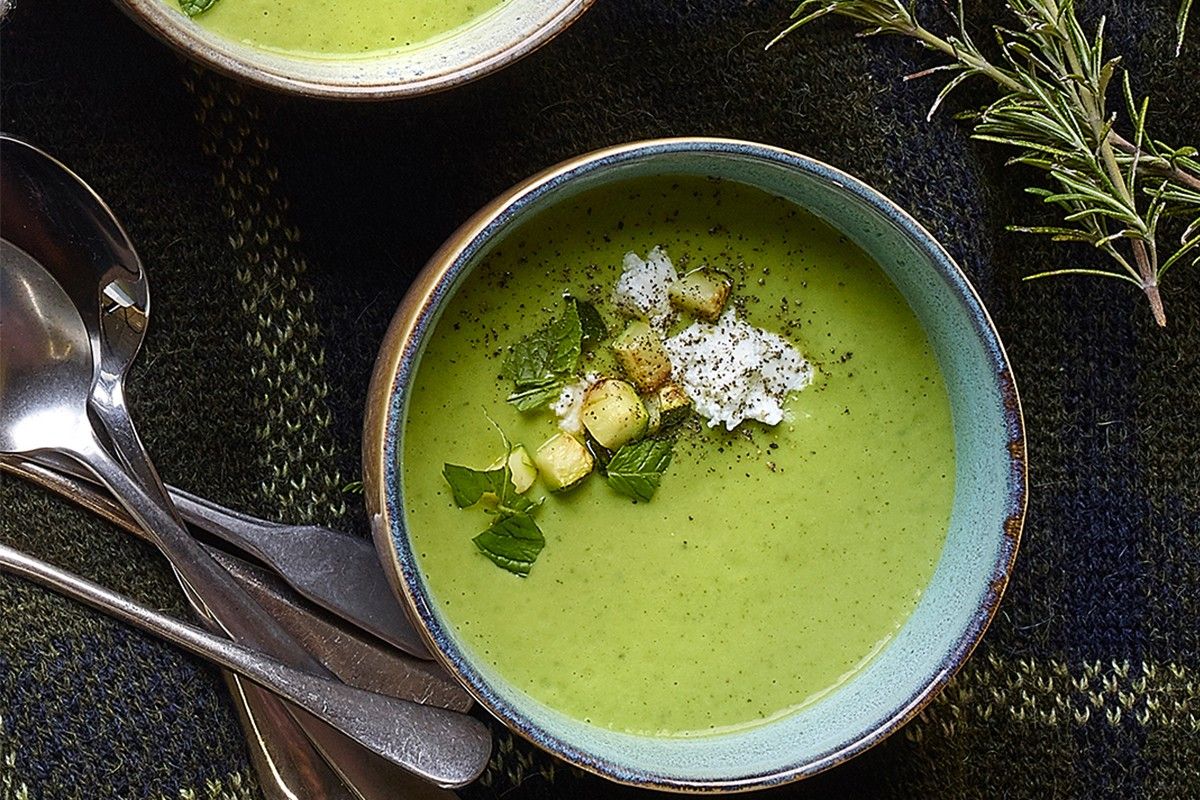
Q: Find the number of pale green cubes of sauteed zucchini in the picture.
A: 6